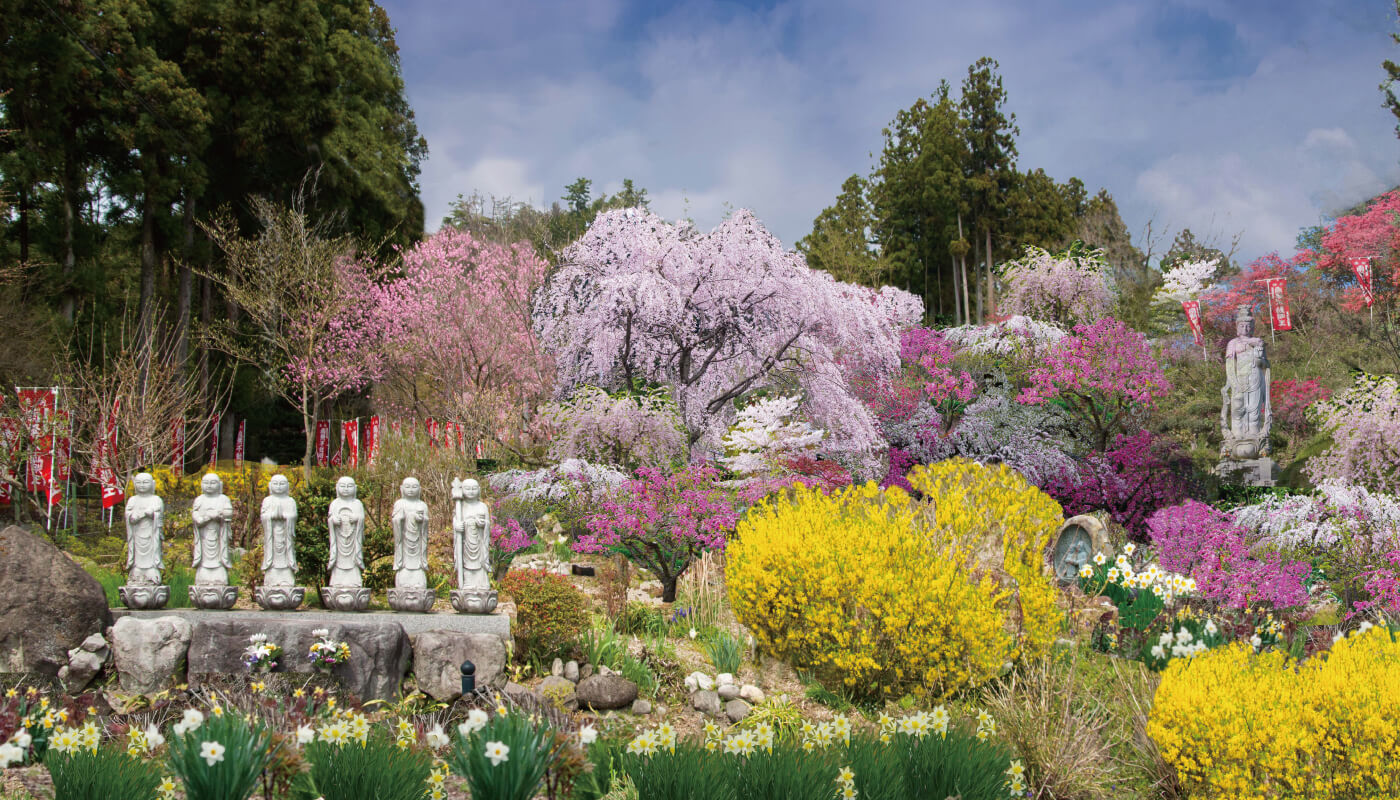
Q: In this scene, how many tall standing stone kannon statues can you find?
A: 1